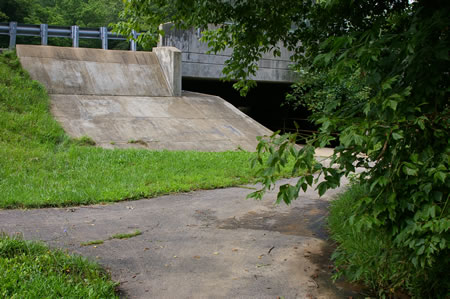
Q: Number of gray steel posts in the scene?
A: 5